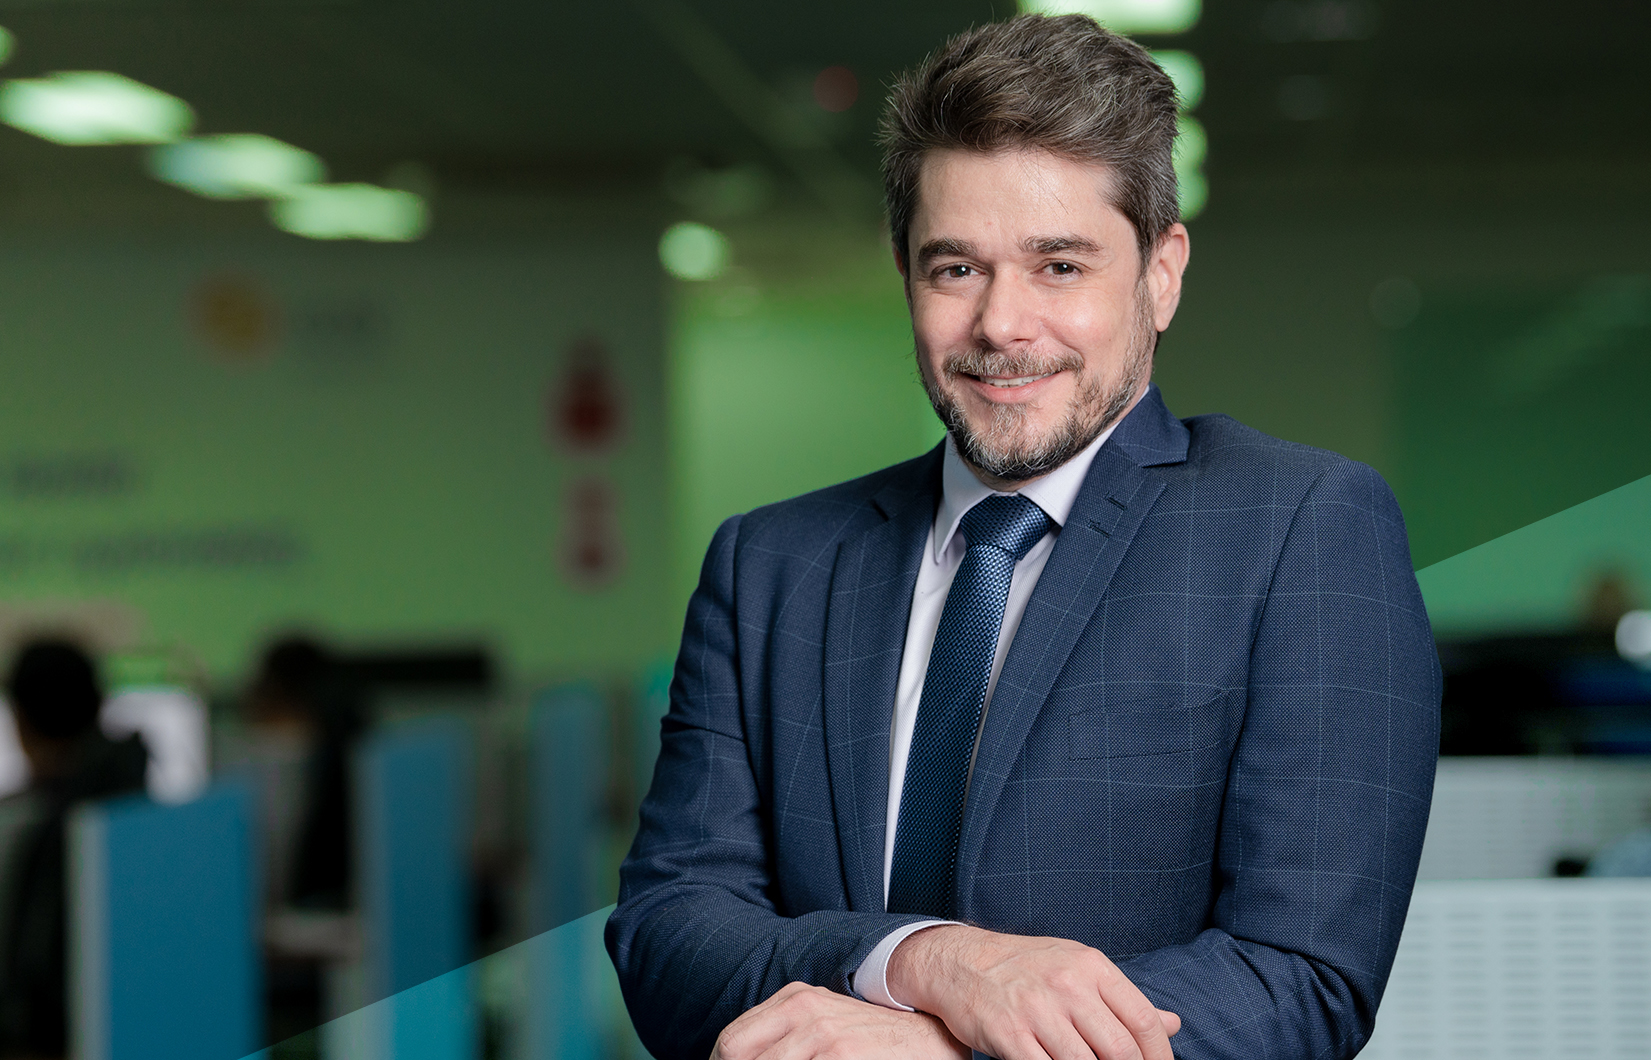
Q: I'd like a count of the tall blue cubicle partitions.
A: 3